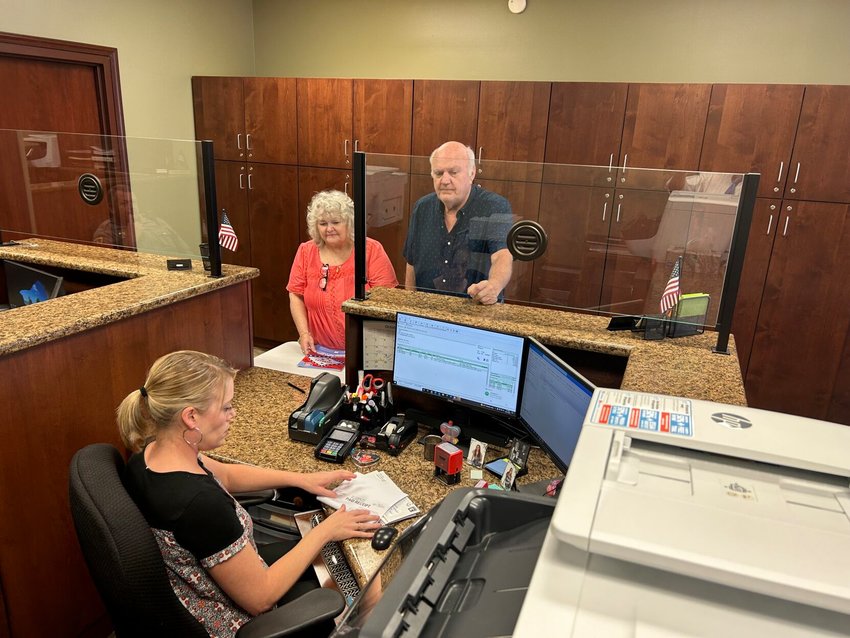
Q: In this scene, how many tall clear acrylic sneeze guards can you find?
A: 2